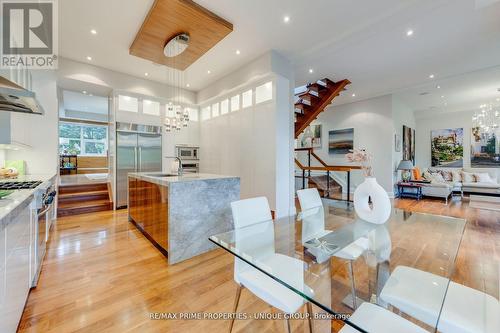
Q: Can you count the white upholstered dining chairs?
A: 4